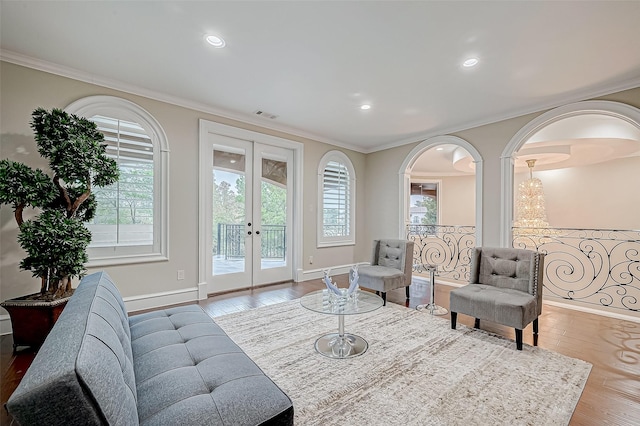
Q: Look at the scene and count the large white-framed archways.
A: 2